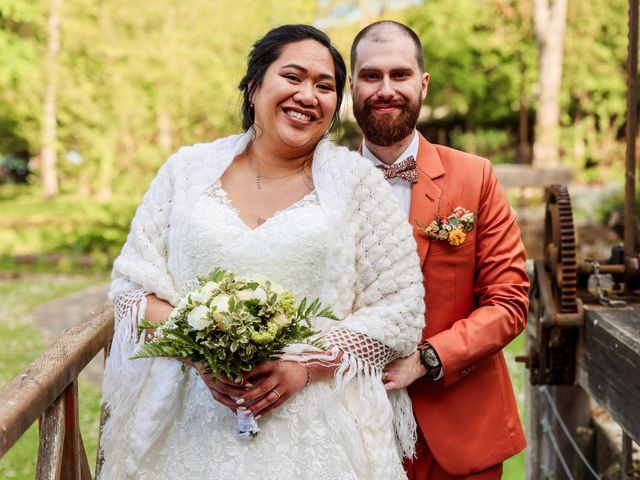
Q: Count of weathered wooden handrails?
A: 1